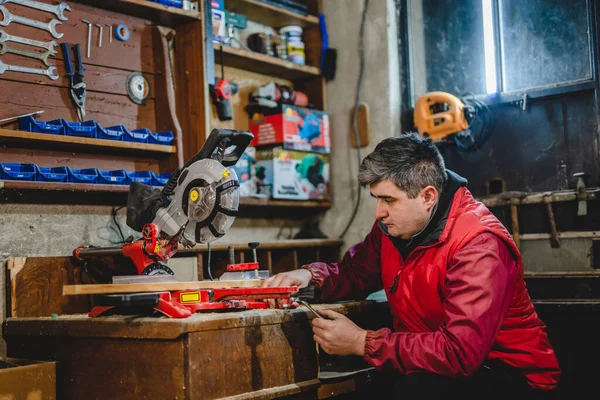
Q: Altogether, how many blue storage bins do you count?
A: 11